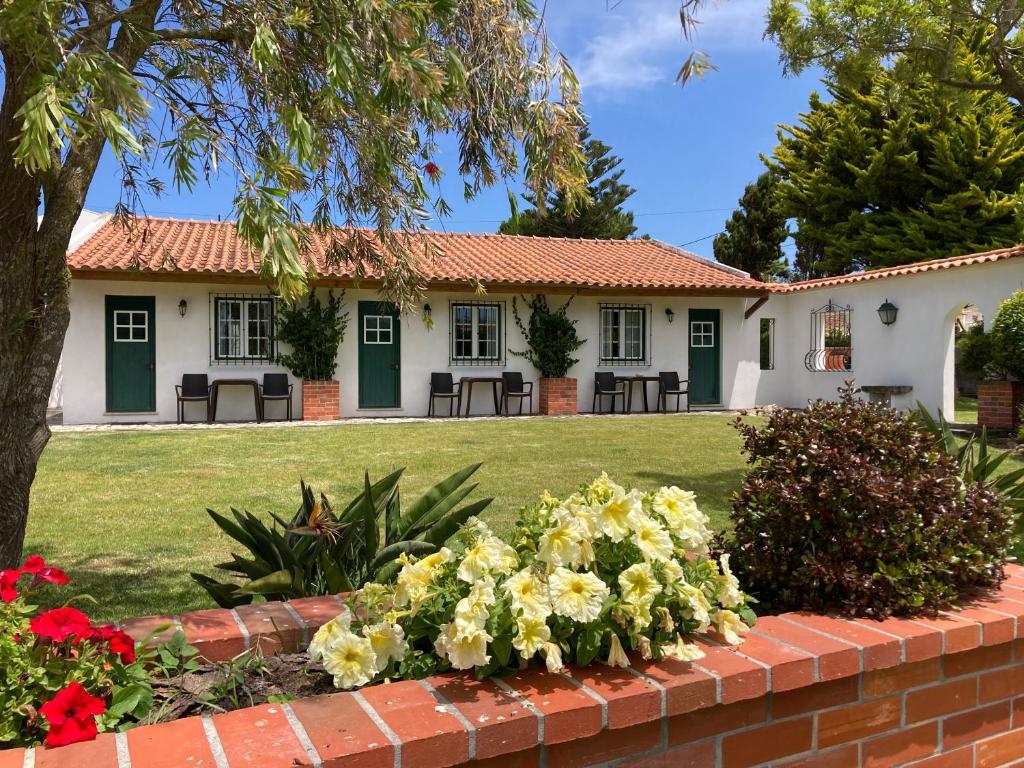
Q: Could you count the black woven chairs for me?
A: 6